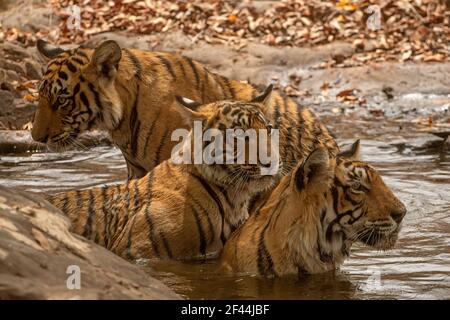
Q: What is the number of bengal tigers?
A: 3